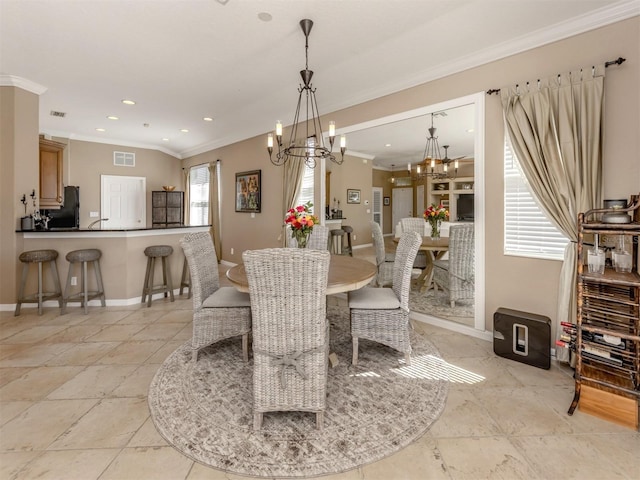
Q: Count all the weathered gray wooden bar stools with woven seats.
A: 4